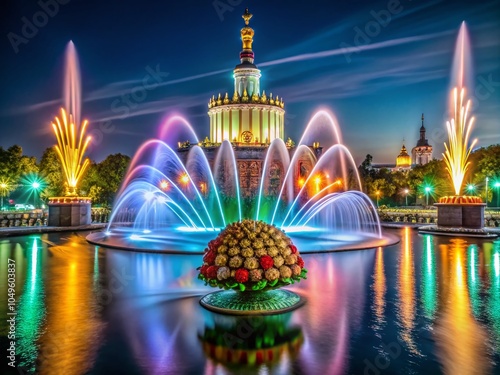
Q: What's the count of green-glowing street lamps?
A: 4